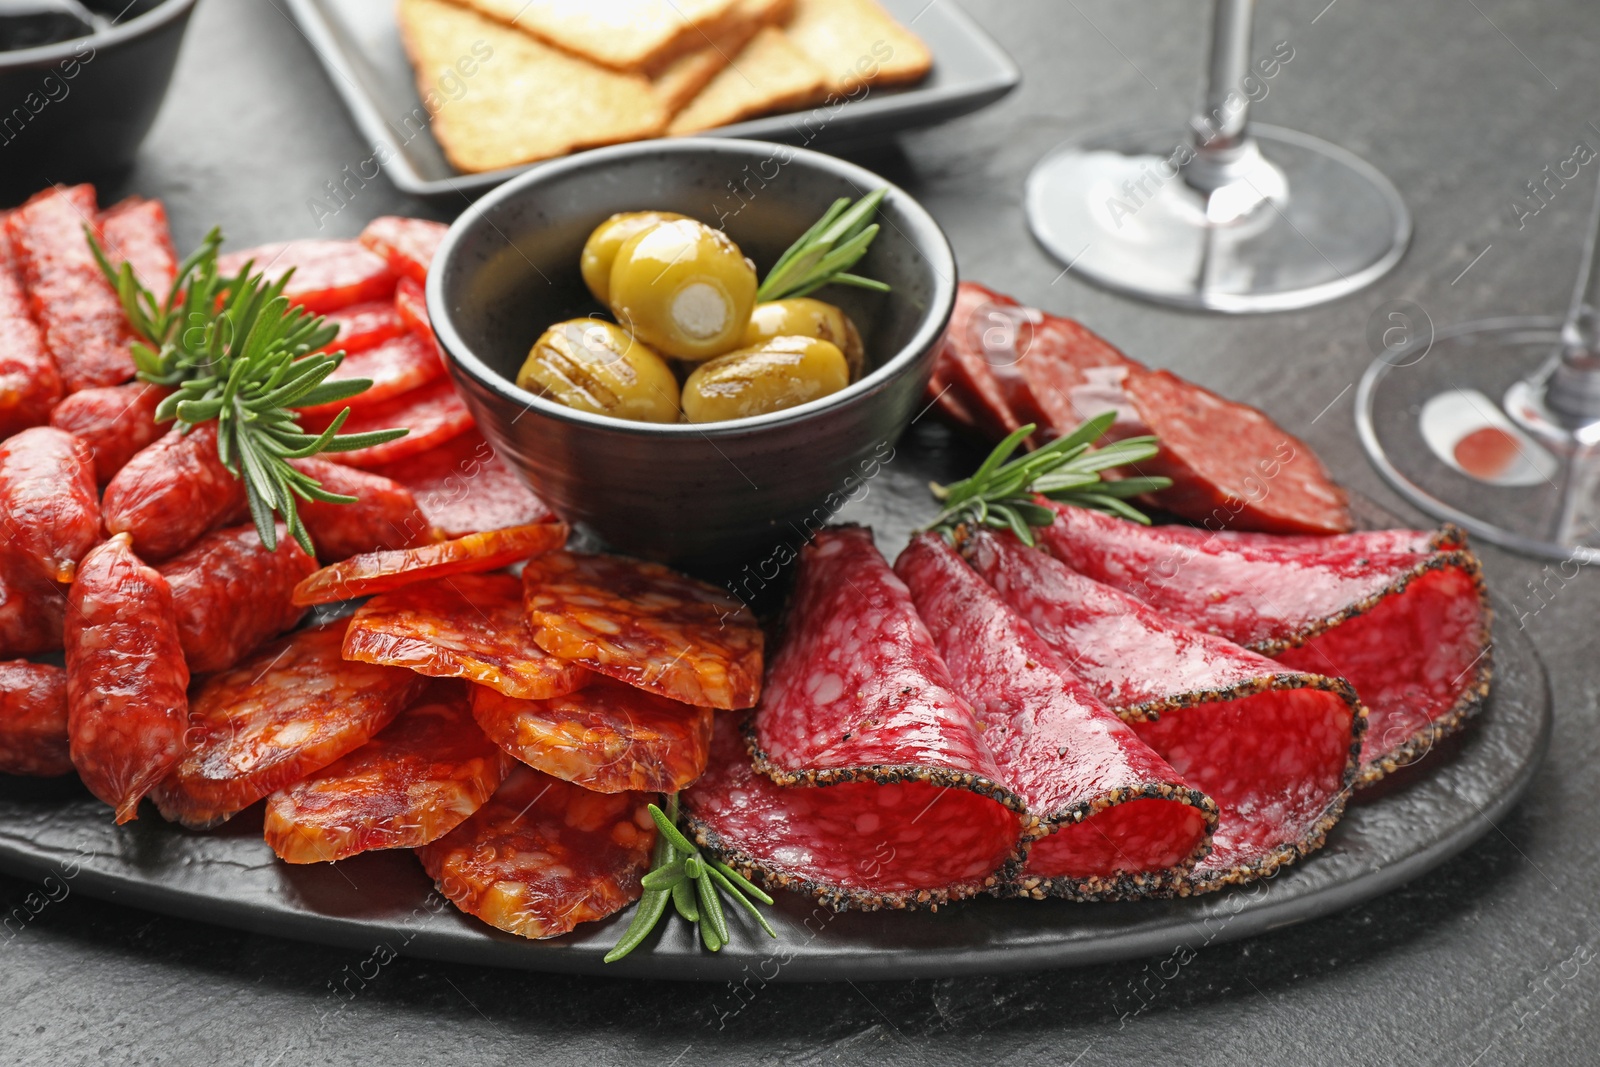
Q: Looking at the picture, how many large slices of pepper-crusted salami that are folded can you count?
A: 4